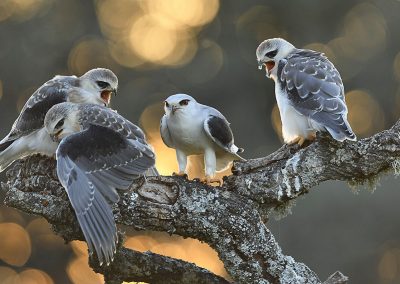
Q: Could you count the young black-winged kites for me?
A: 3